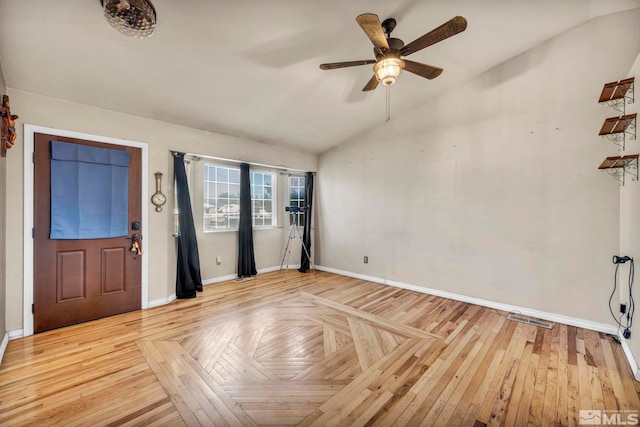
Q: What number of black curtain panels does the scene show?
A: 3